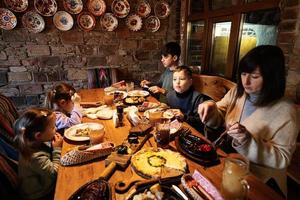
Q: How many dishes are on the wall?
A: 14